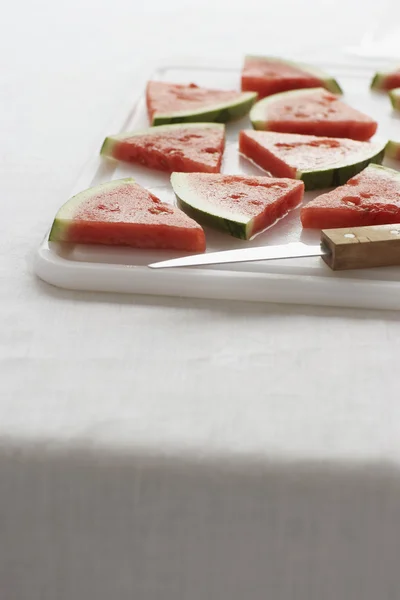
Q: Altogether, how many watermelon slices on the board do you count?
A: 11